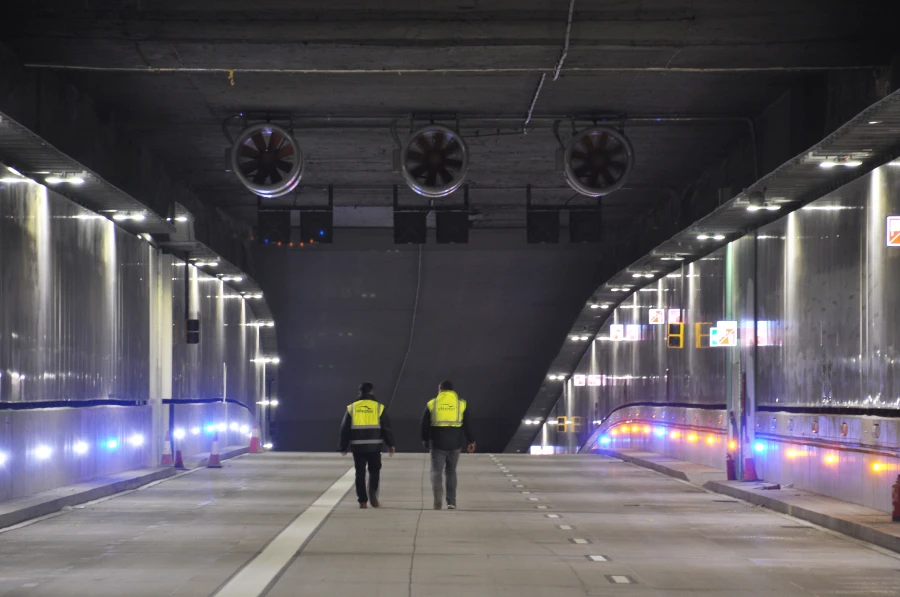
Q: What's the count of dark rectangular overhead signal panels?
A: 6